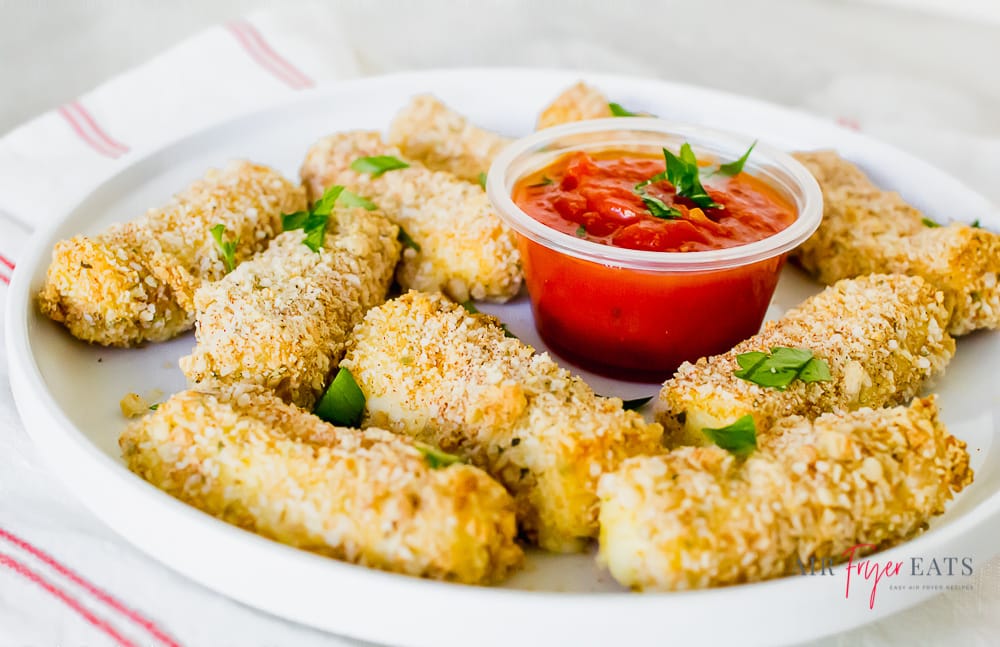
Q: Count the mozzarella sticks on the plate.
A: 10